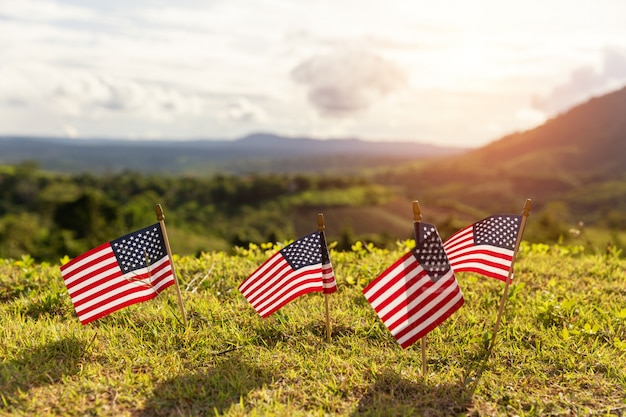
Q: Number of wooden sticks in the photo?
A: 4